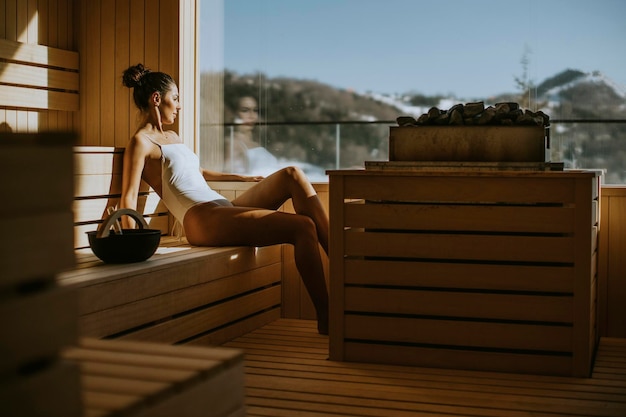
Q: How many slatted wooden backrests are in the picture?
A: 2